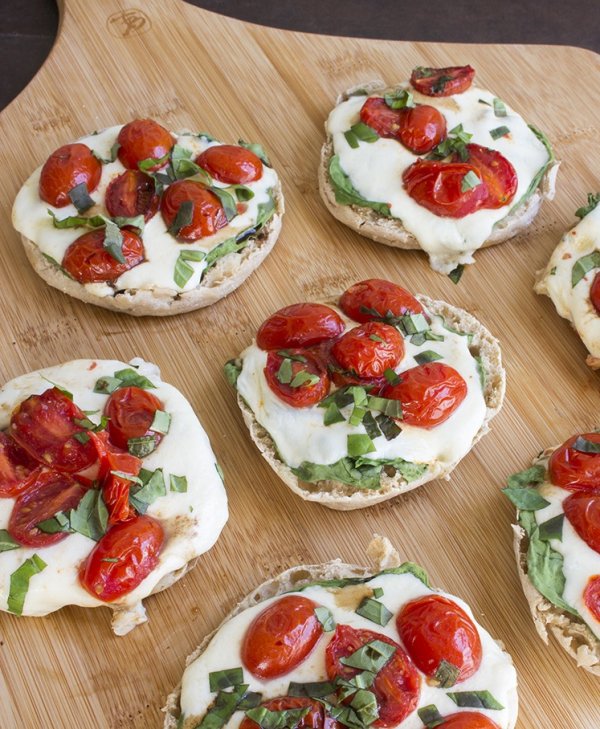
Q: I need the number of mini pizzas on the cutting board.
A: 7